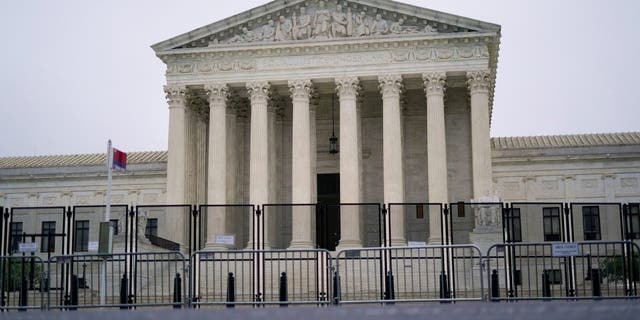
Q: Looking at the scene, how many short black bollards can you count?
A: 12